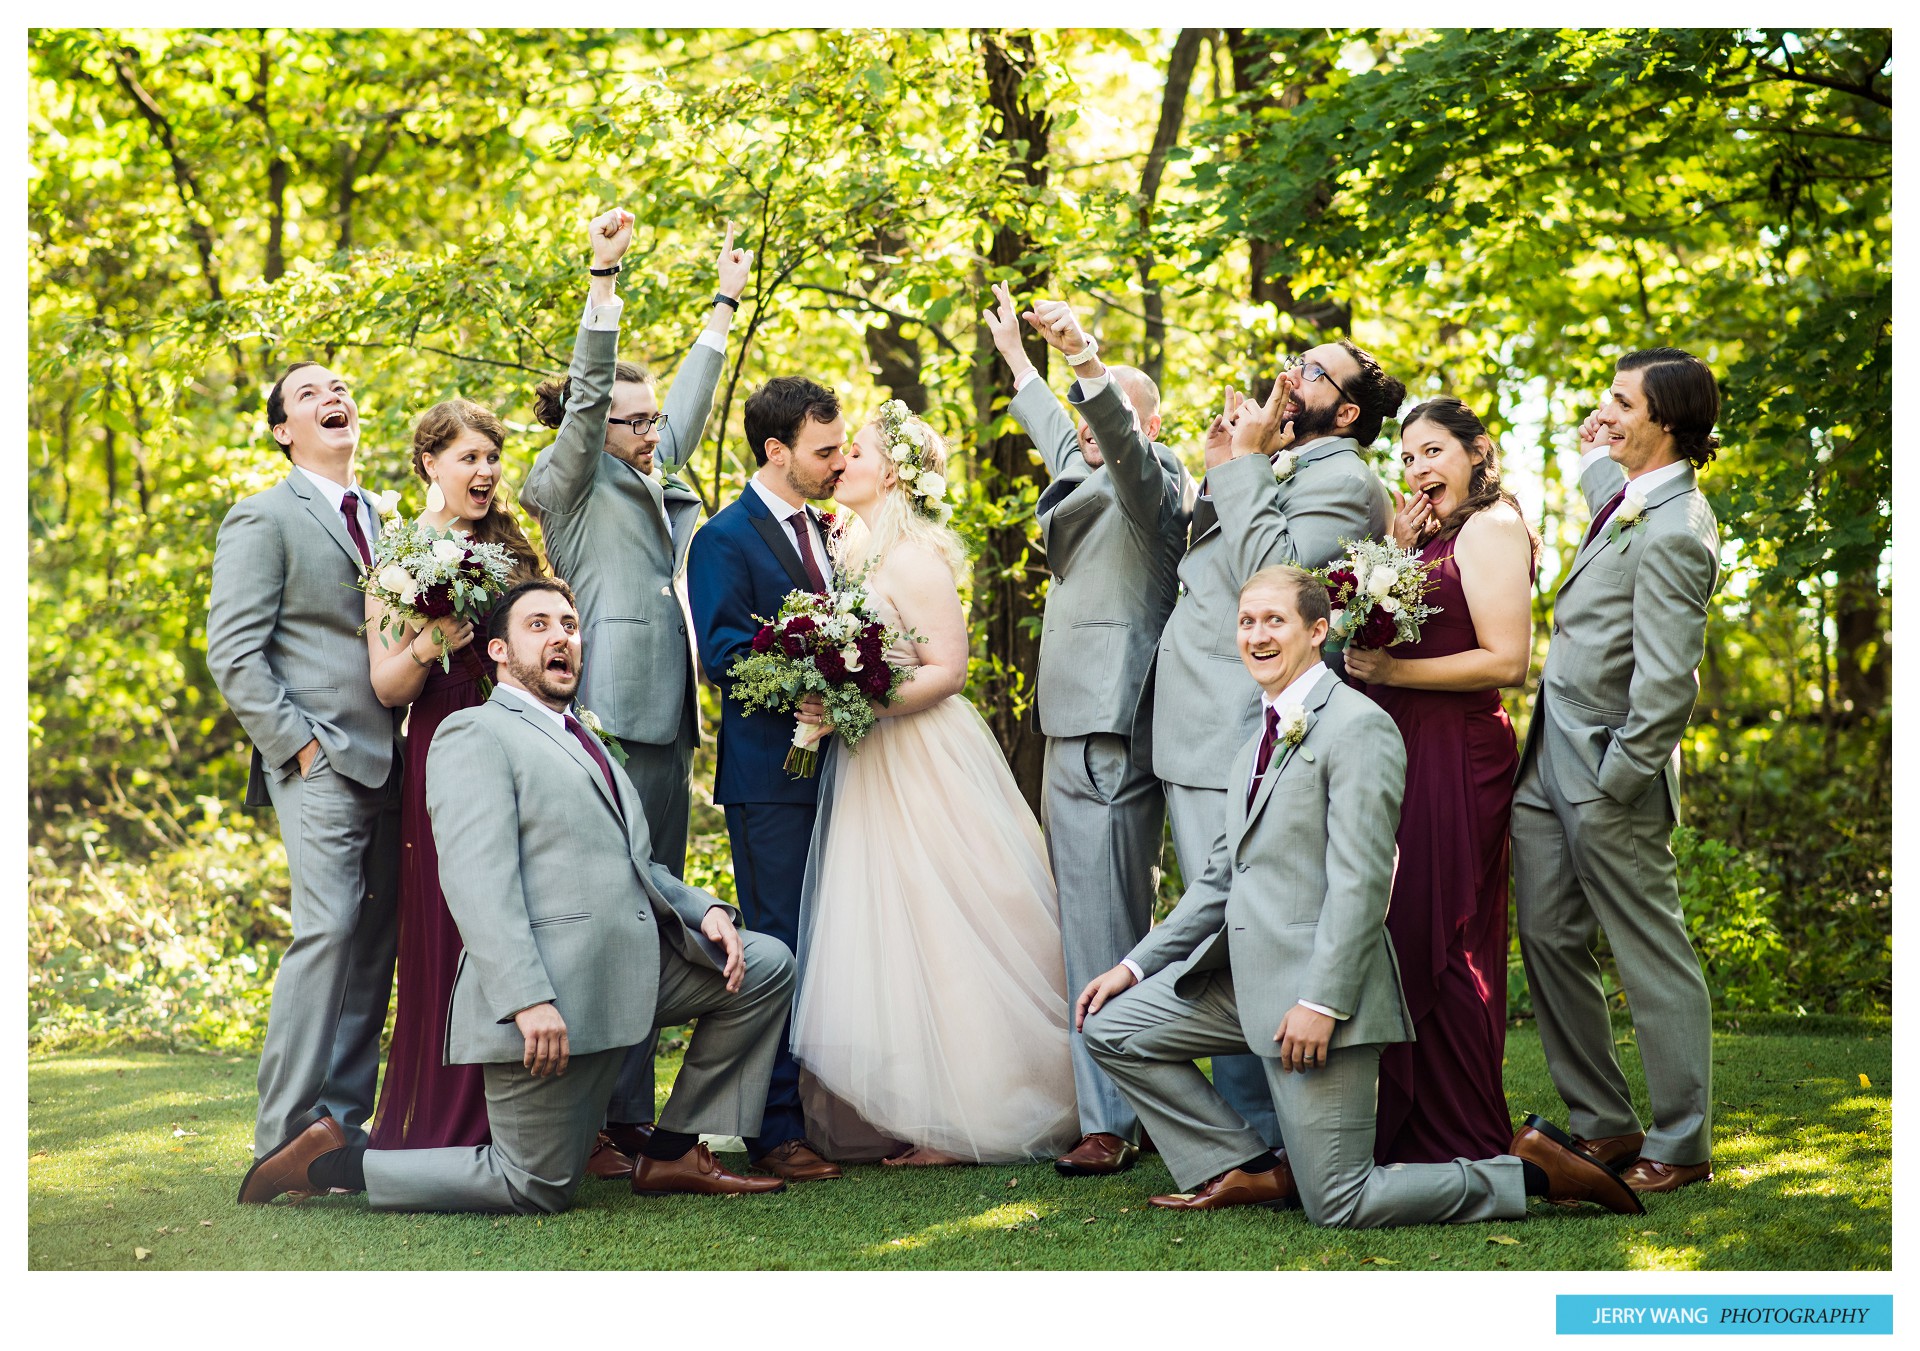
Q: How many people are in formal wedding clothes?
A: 11